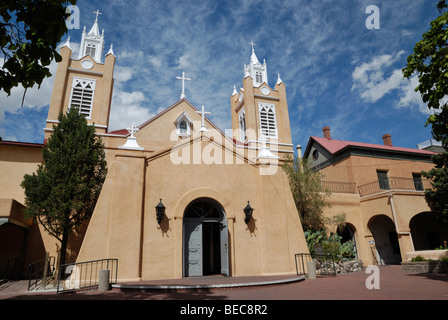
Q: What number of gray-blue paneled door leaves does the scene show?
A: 2